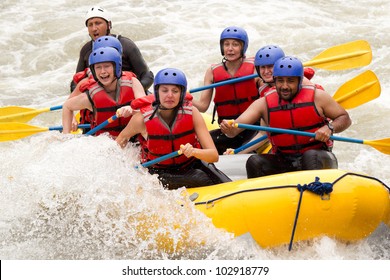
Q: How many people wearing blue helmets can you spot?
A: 6